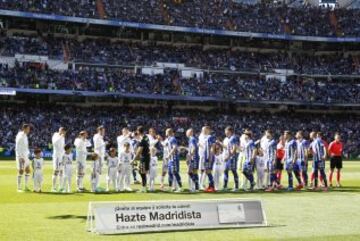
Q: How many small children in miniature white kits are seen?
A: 8